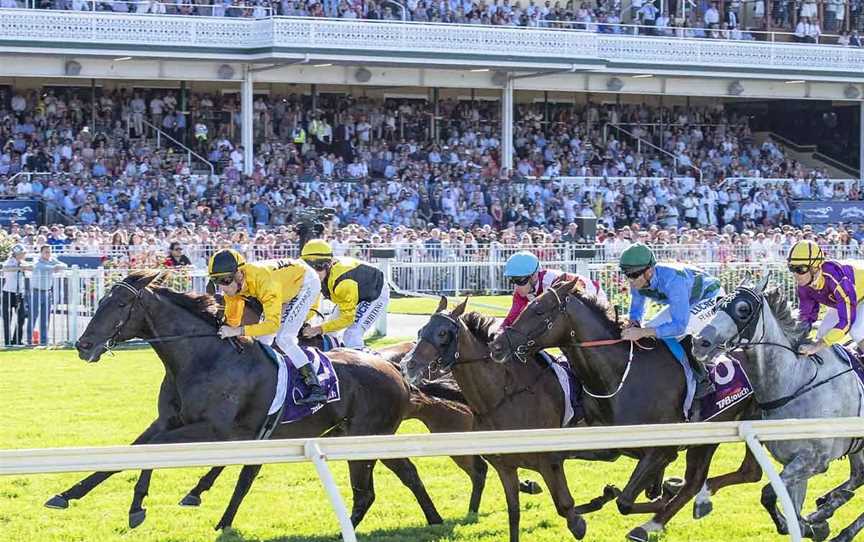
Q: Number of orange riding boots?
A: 0